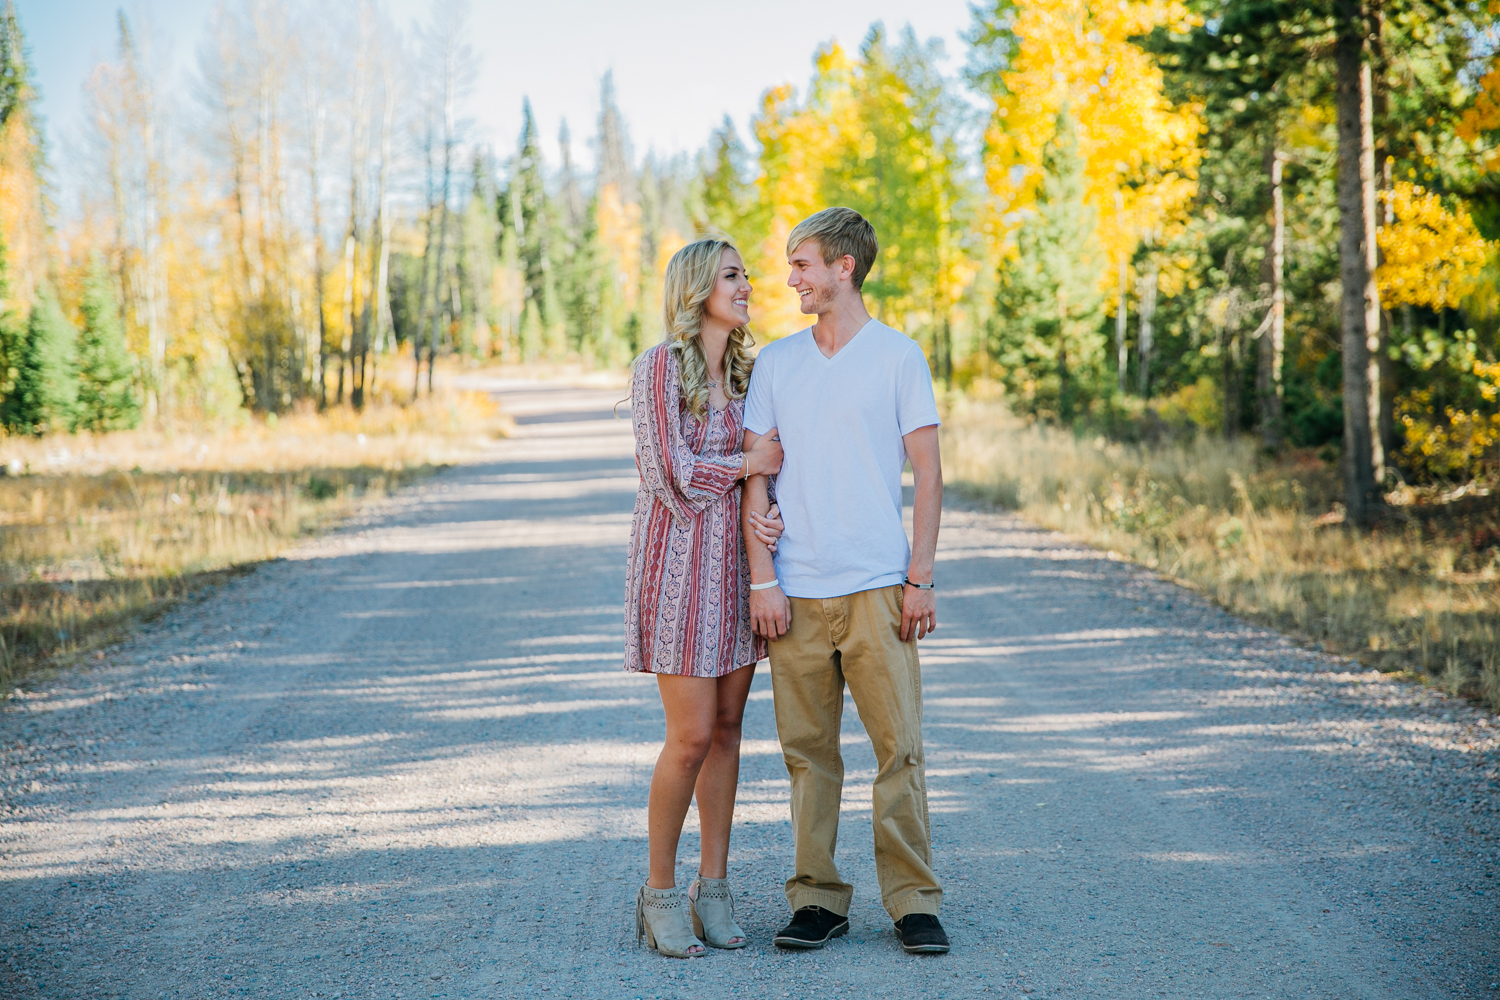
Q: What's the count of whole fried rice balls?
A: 0